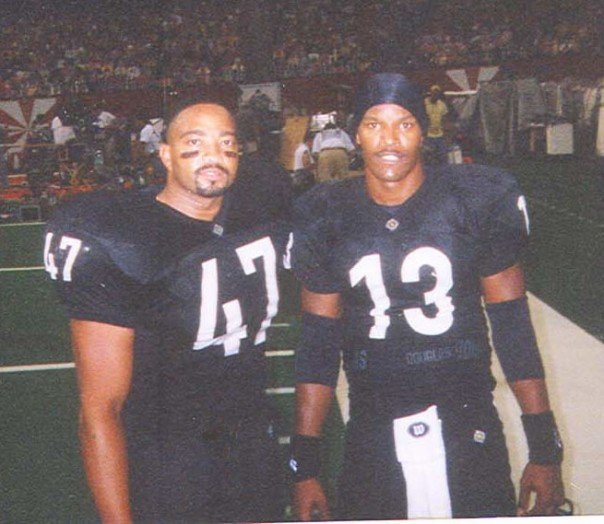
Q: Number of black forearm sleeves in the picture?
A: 2